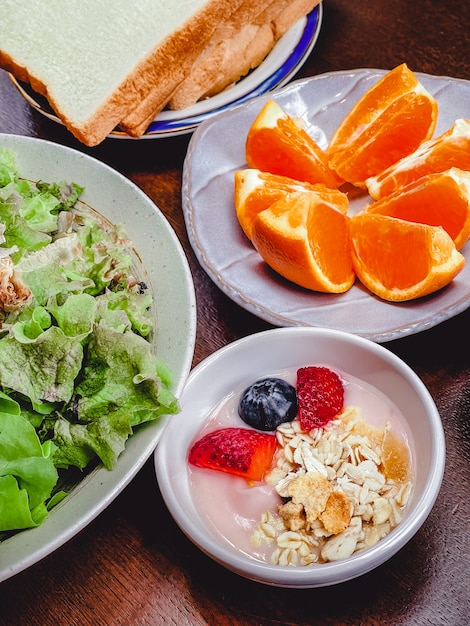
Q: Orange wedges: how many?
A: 7